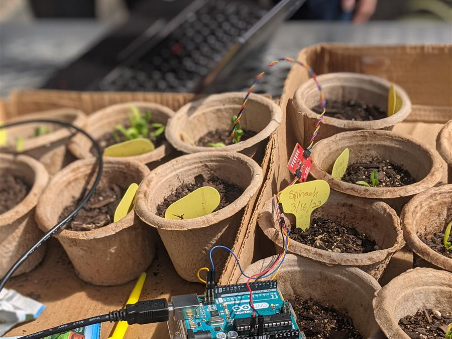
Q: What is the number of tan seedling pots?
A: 13